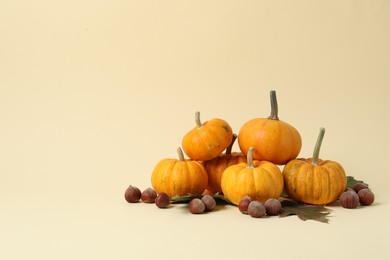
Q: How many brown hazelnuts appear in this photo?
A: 11